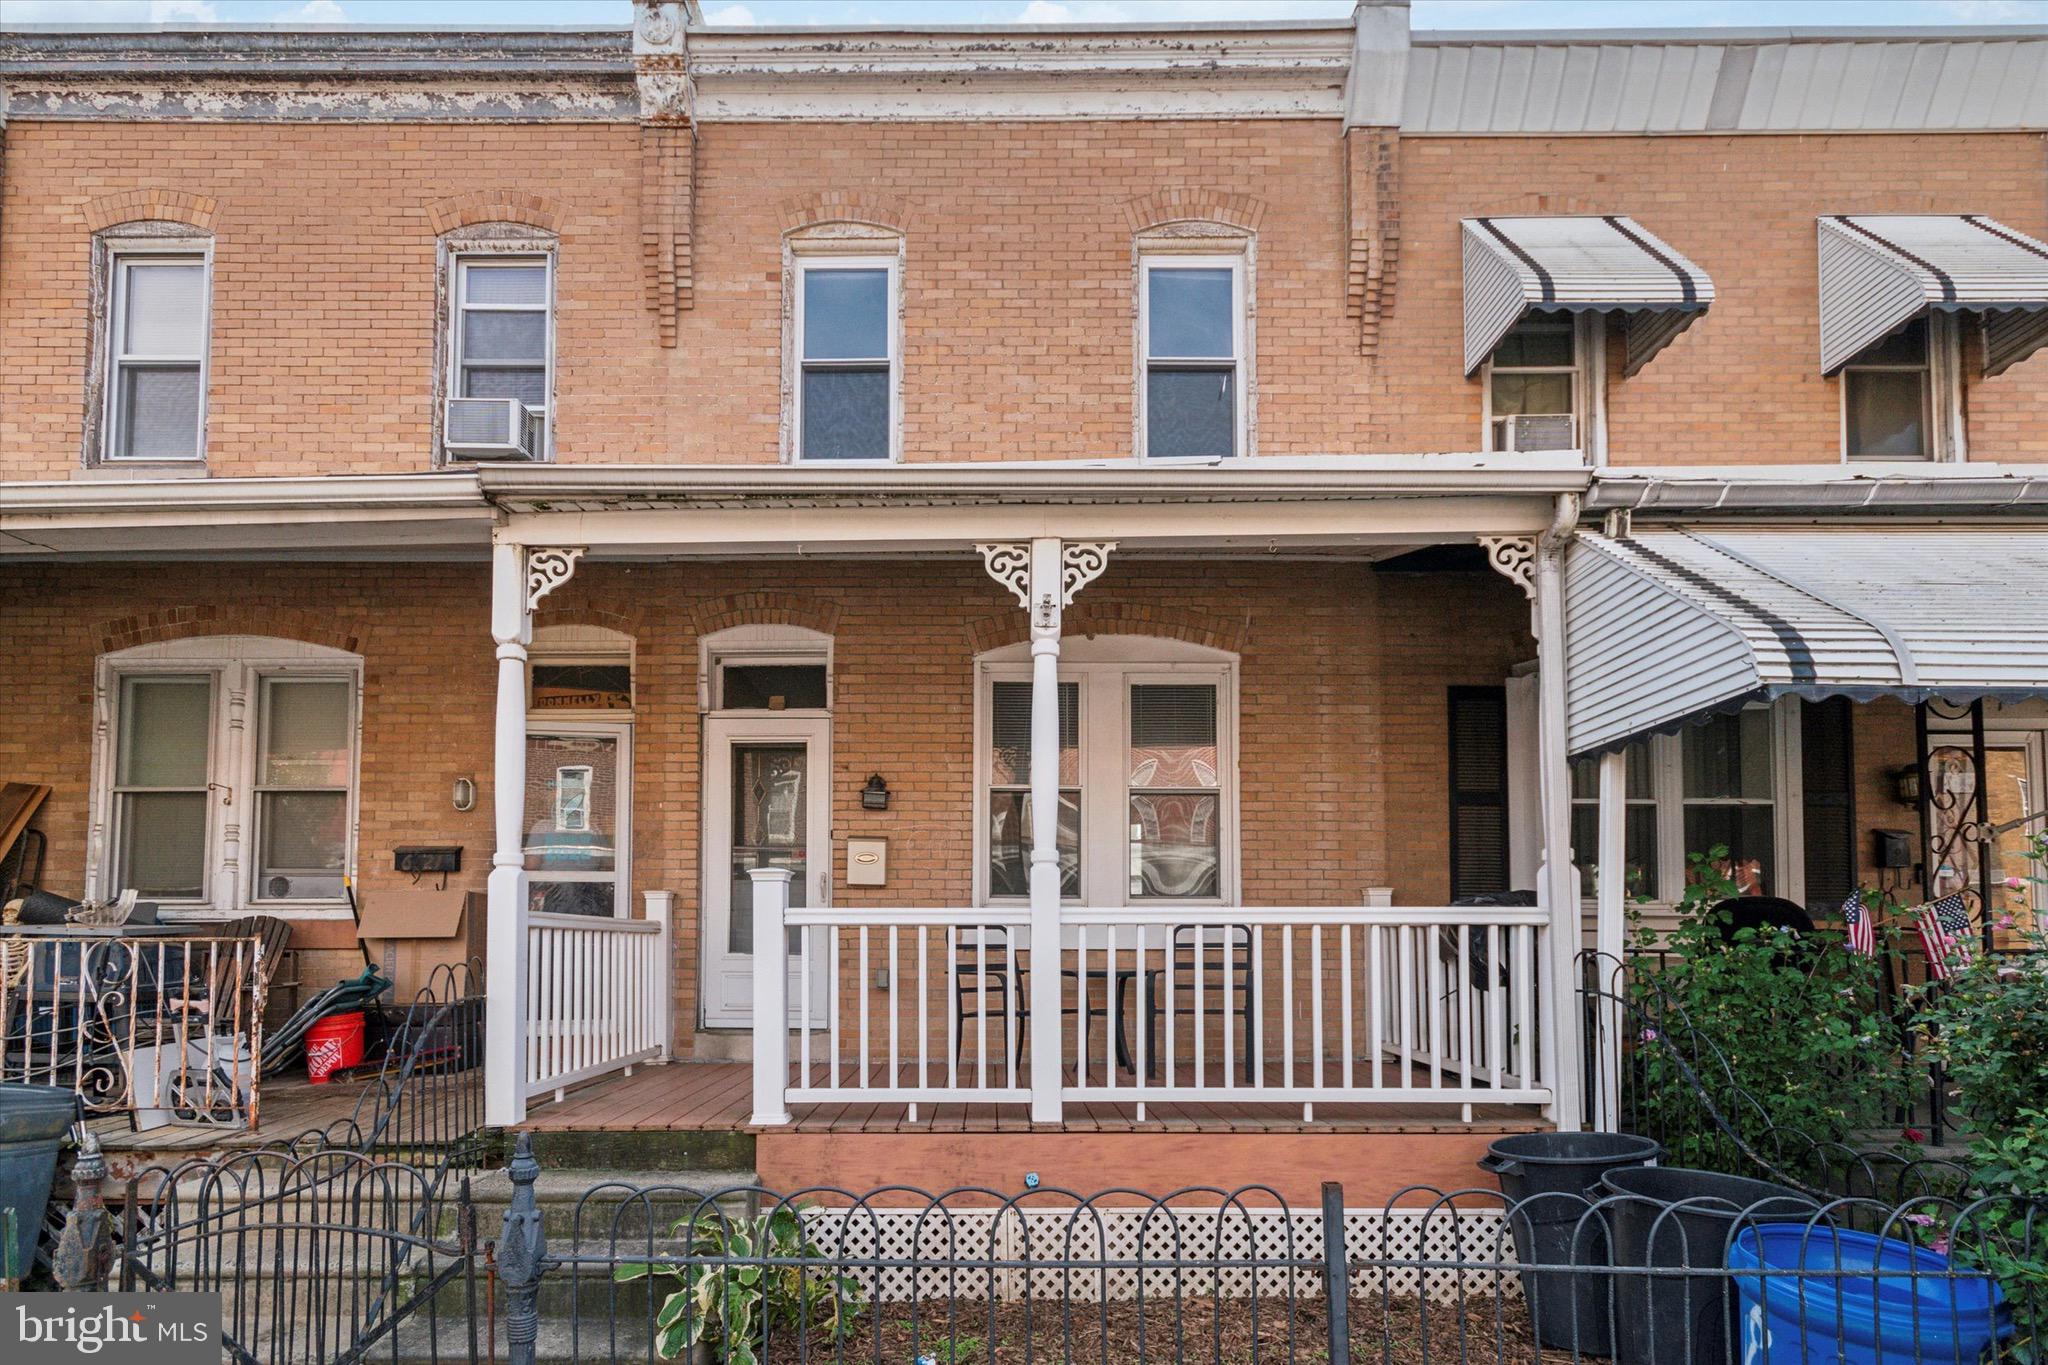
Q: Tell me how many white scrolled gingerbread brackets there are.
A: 4